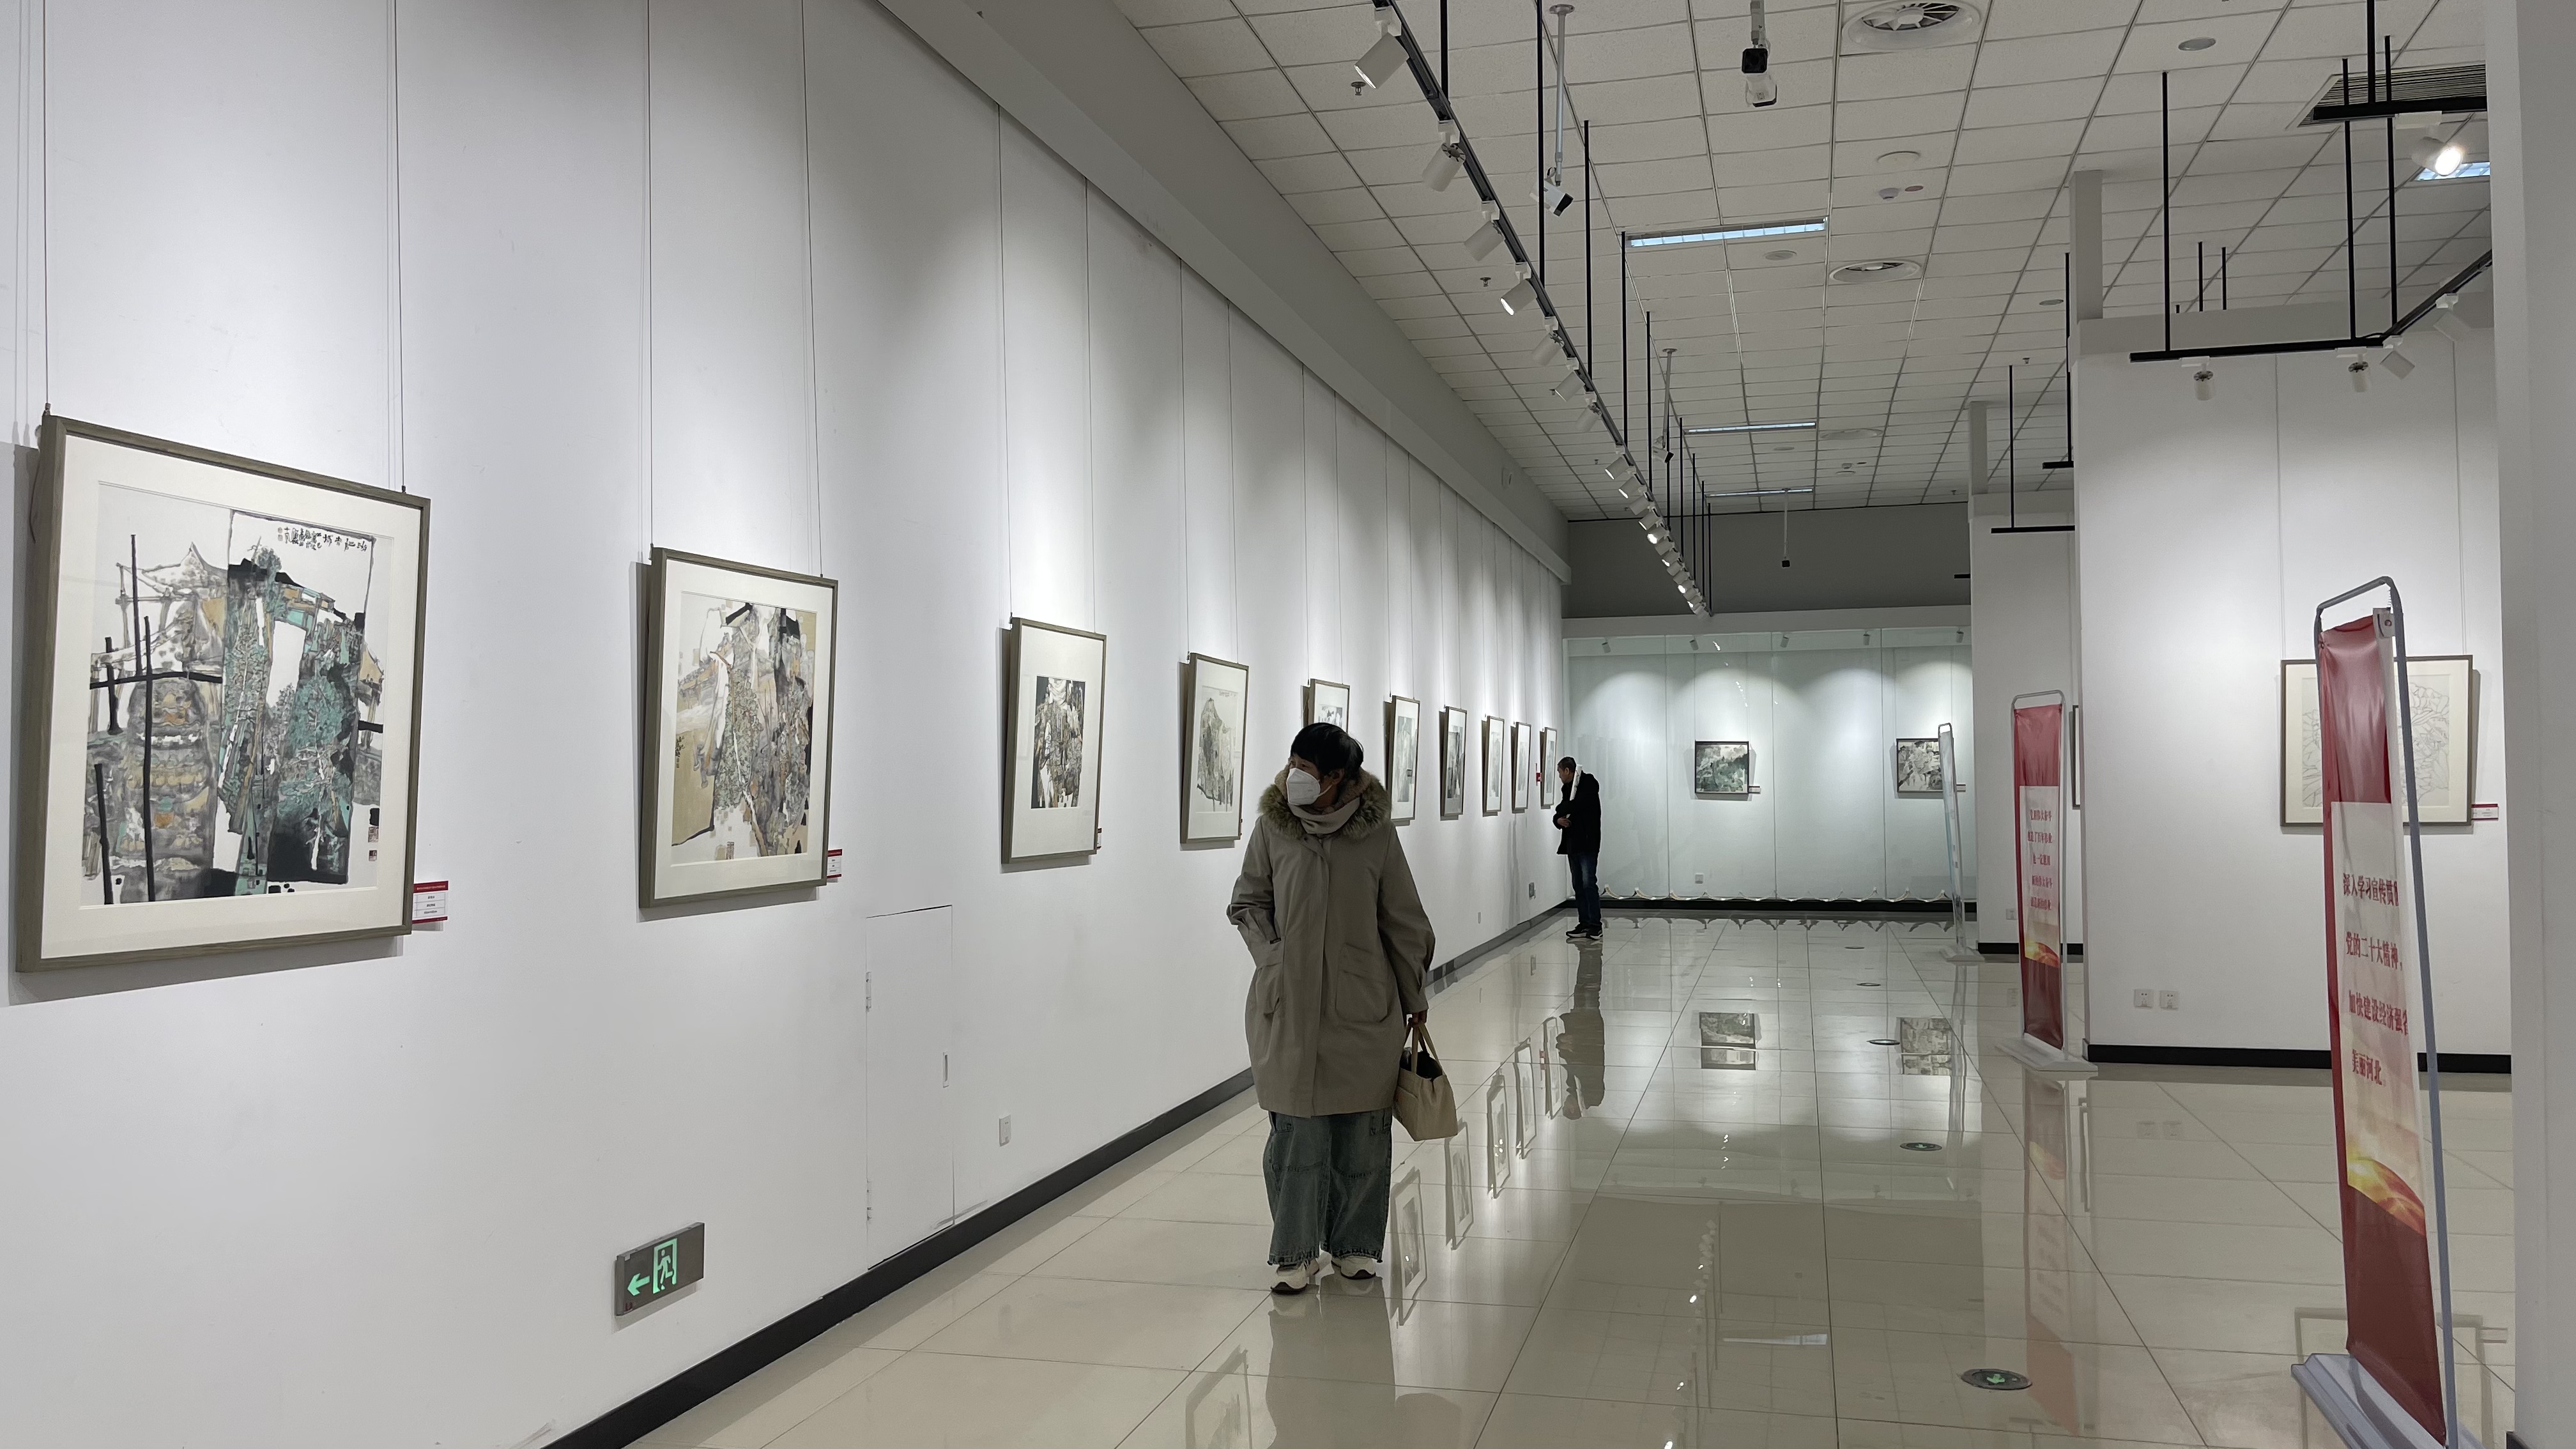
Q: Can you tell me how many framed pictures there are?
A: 14